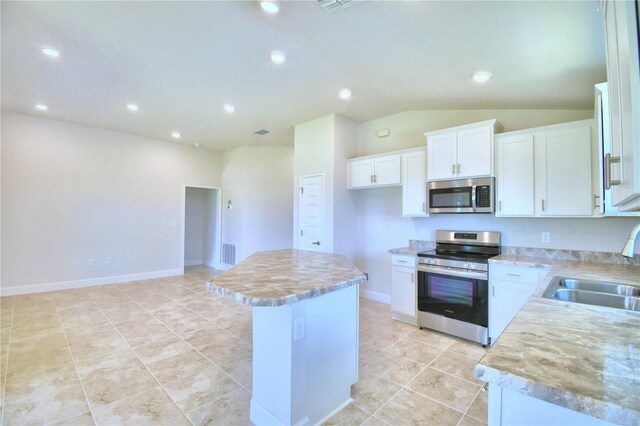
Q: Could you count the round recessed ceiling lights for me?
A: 9